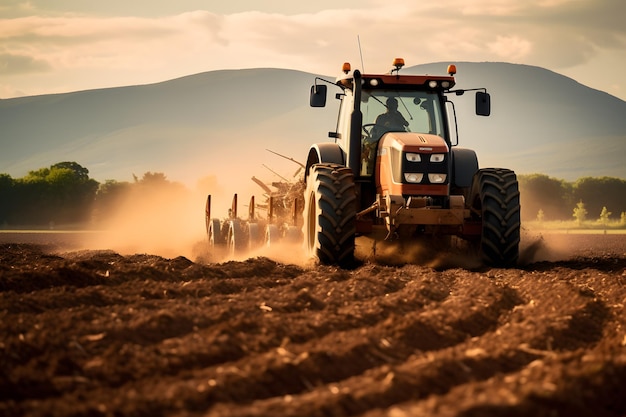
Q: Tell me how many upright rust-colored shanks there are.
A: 5